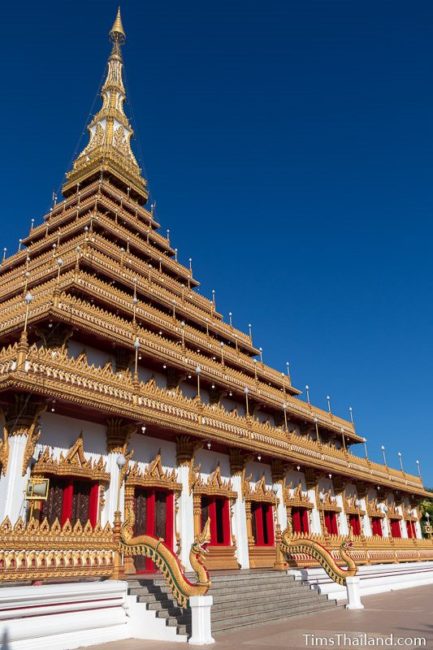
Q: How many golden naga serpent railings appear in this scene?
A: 2